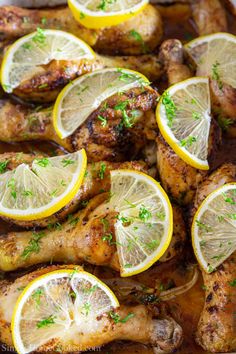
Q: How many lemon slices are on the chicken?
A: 9